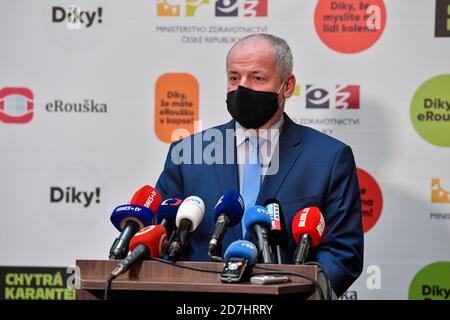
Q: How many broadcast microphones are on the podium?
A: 9